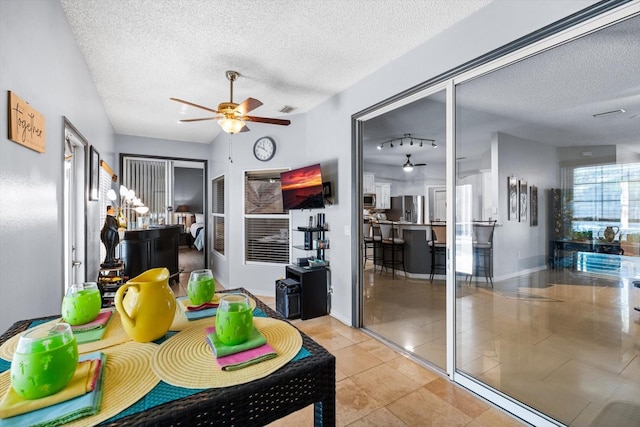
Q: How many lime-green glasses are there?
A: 4